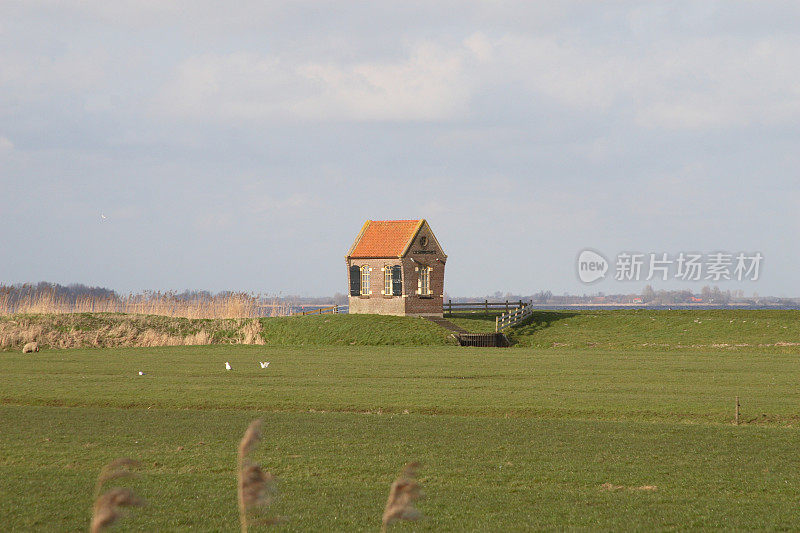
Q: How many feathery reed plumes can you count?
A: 3